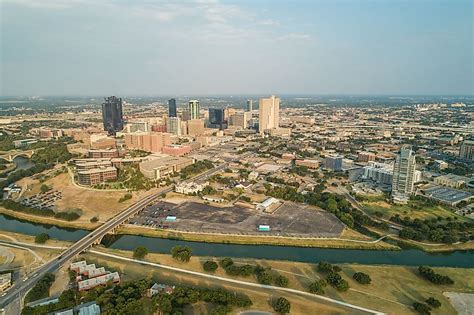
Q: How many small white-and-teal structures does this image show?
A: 2